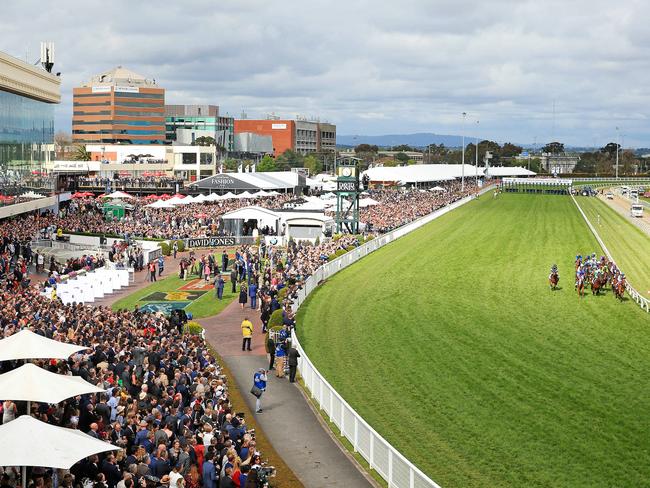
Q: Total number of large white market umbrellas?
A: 3